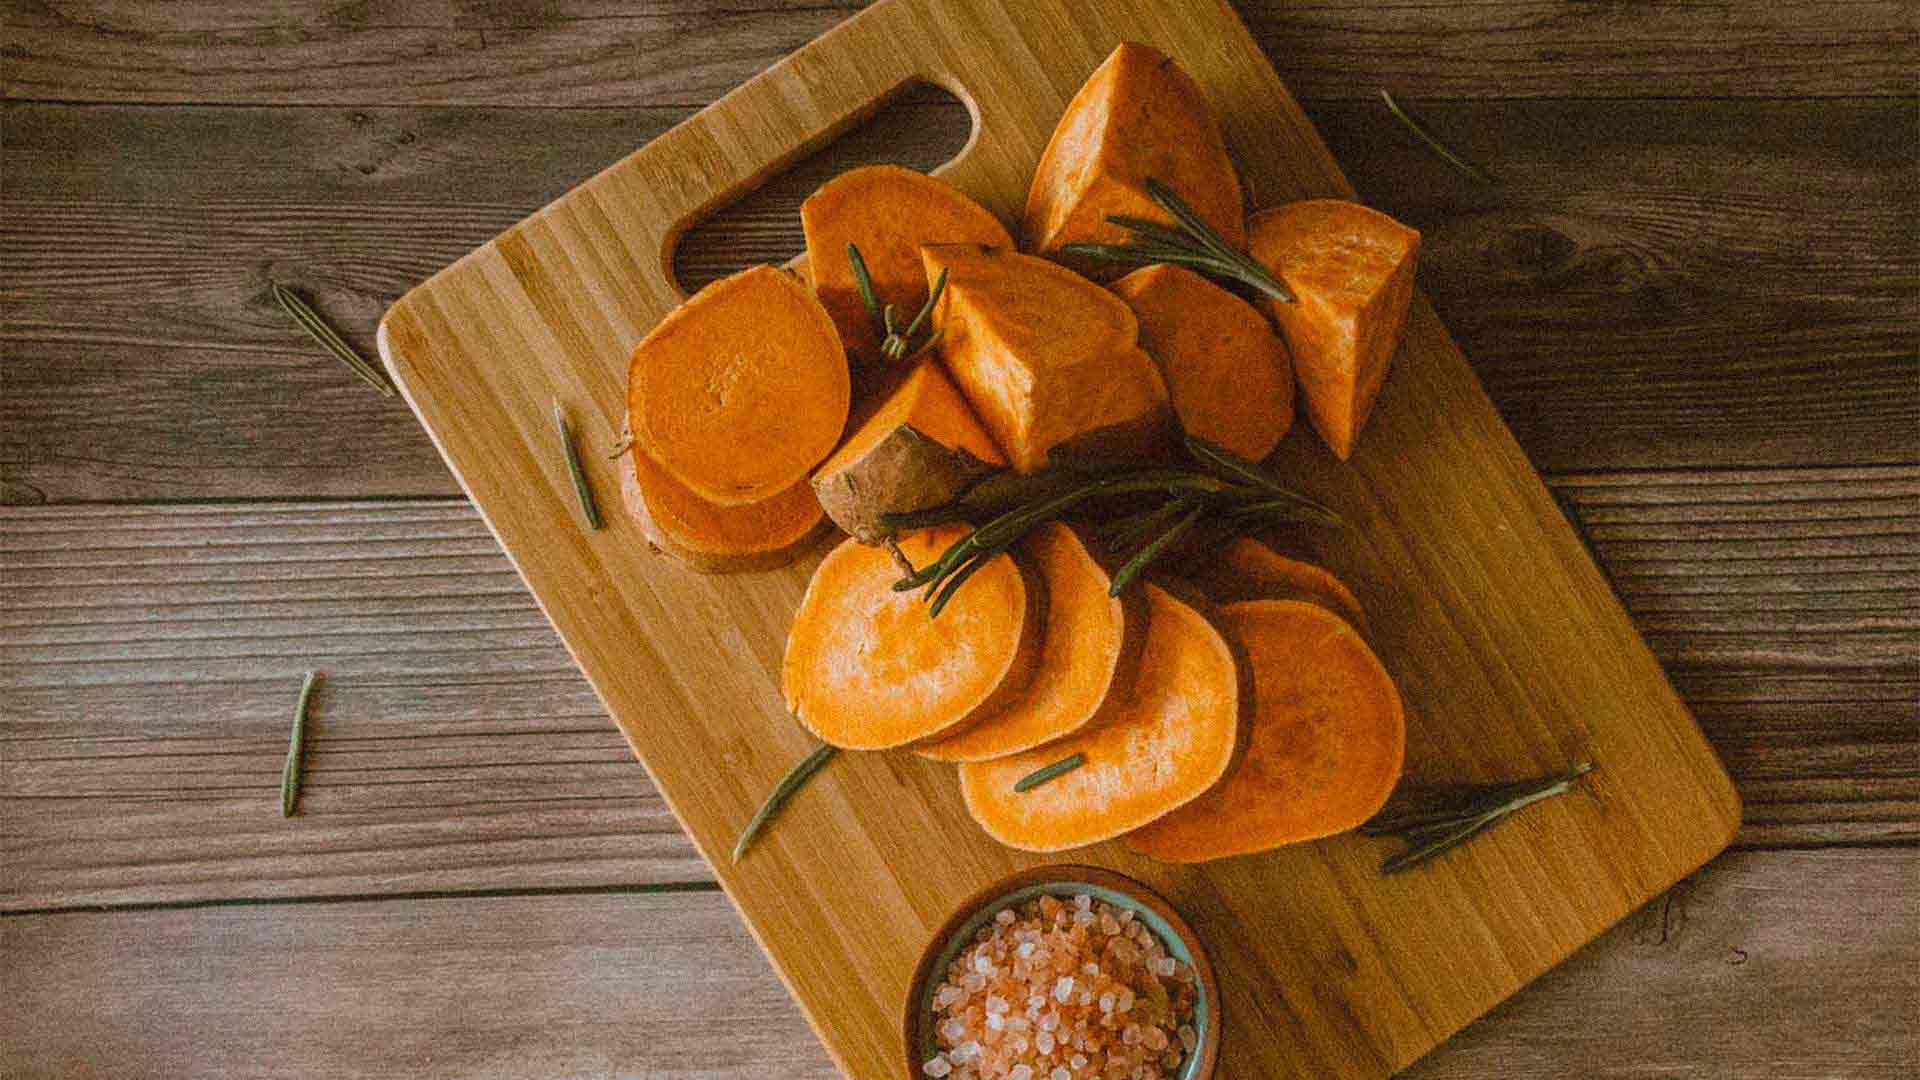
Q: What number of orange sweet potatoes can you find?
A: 13